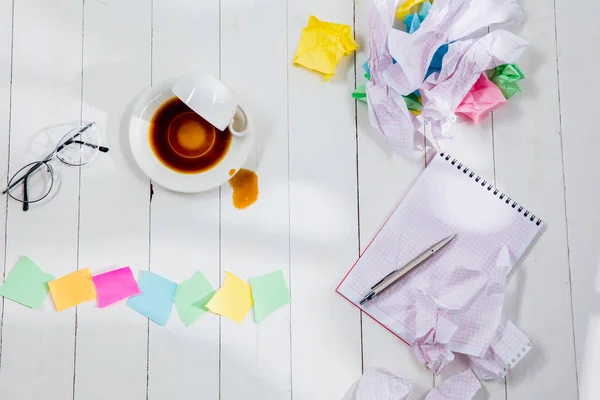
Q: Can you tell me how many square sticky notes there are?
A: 7